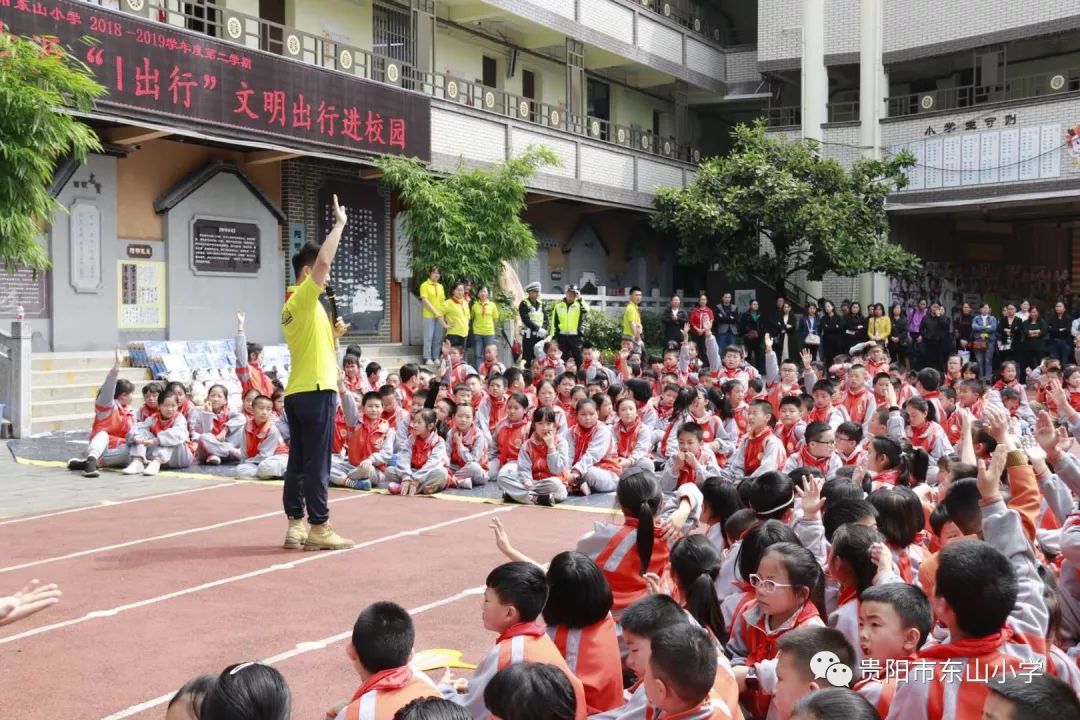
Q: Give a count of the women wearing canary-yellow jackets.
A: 1